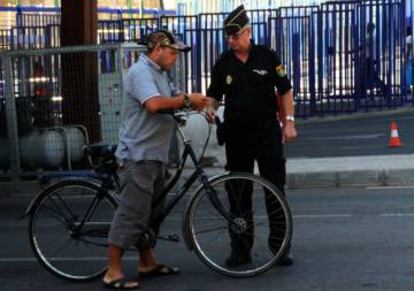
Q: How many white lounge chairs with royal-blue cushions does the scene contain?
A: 0